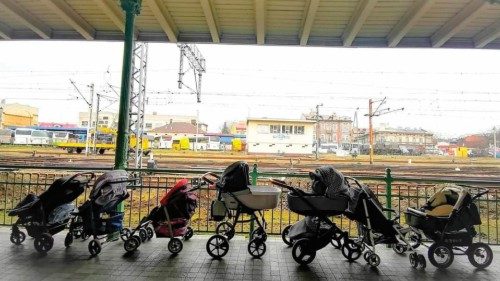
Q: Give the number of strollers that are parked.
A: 7